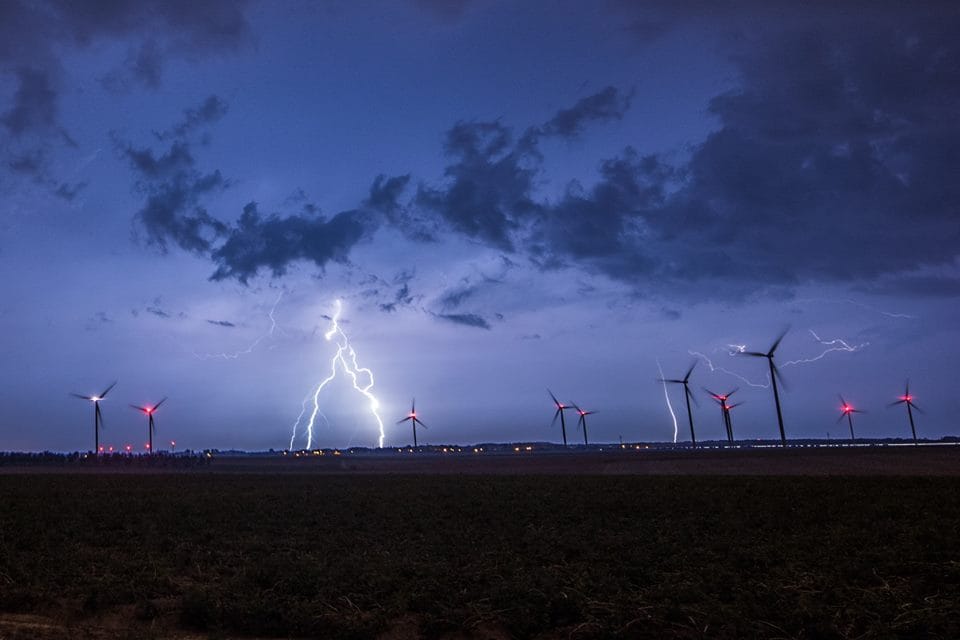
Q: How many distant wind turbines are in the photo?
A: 11